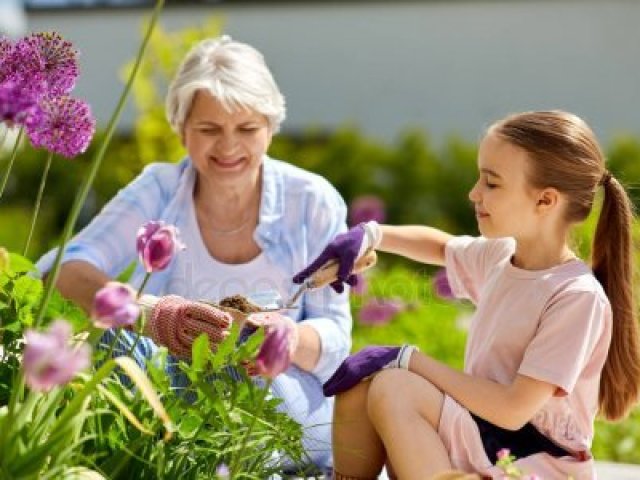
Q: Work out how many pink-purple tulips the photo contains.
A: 4